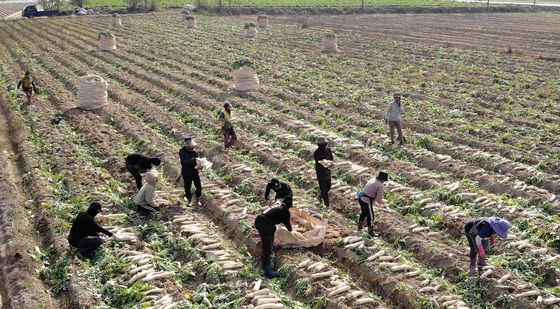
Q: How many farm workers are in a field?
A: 12